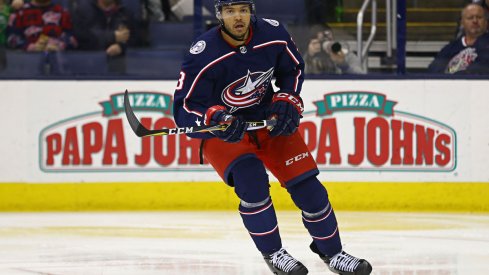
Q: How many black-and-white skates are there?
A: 2